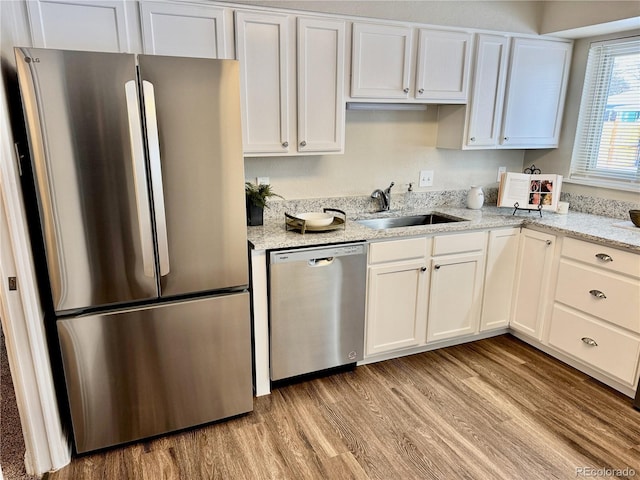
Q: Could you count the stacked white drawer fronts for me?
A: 3